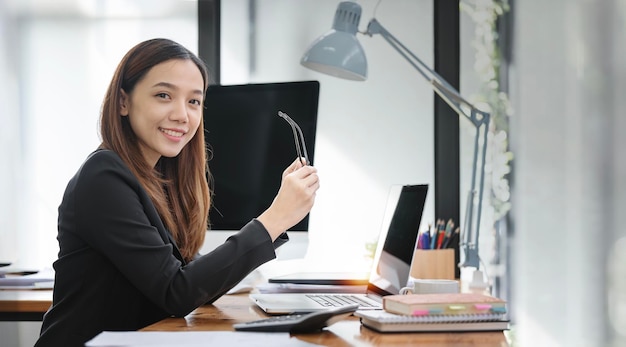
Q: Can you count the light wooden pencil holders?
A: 1